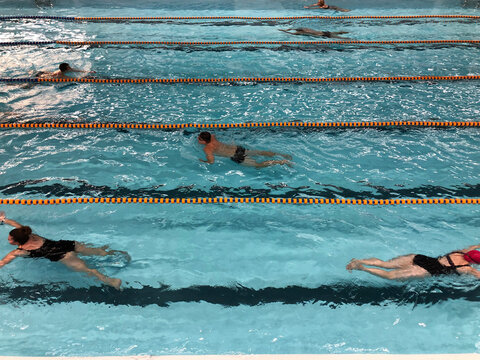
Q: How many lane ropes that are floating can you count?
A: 5